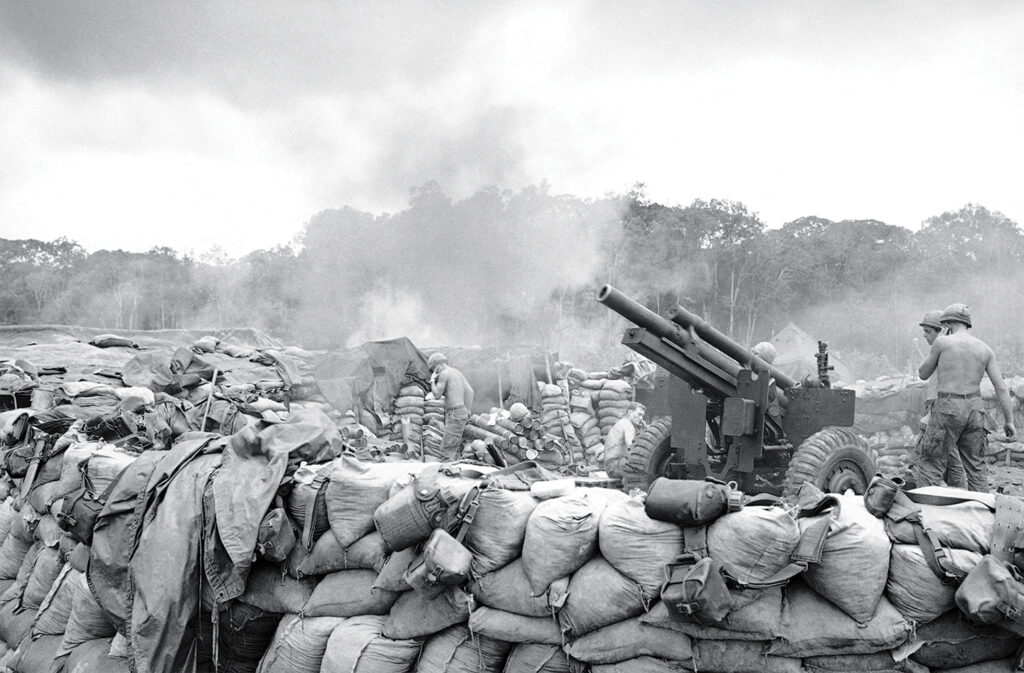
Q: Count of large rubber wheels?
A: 2